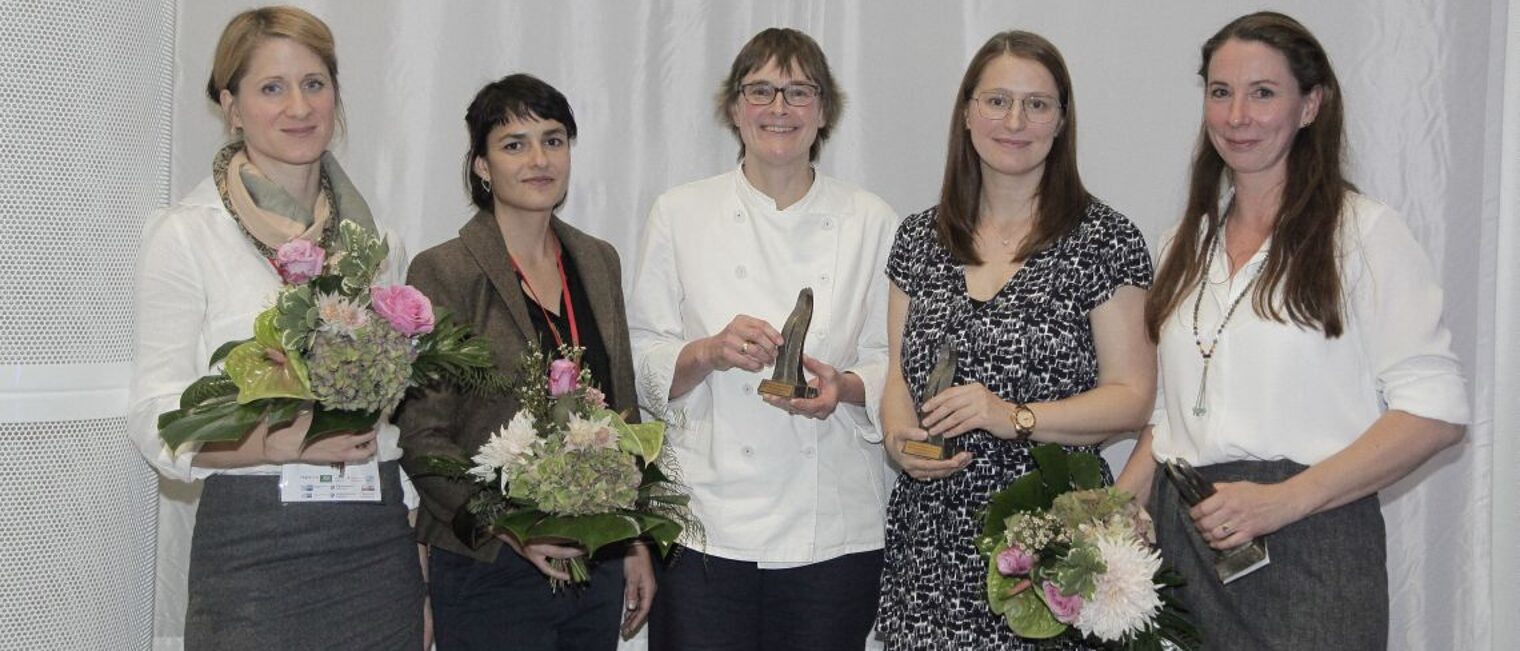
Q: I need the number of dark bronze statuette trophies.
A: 3